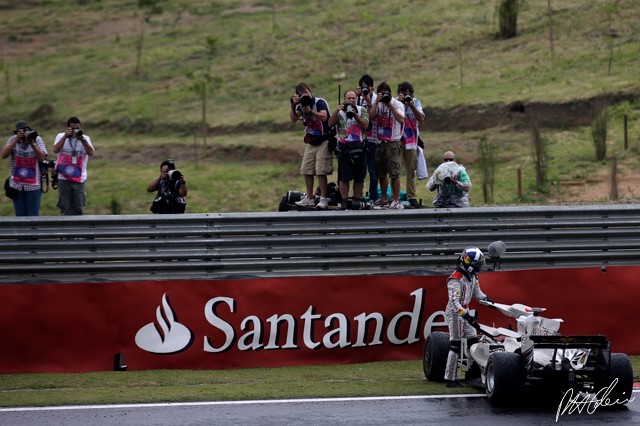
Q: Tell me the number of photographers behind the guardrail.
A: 9